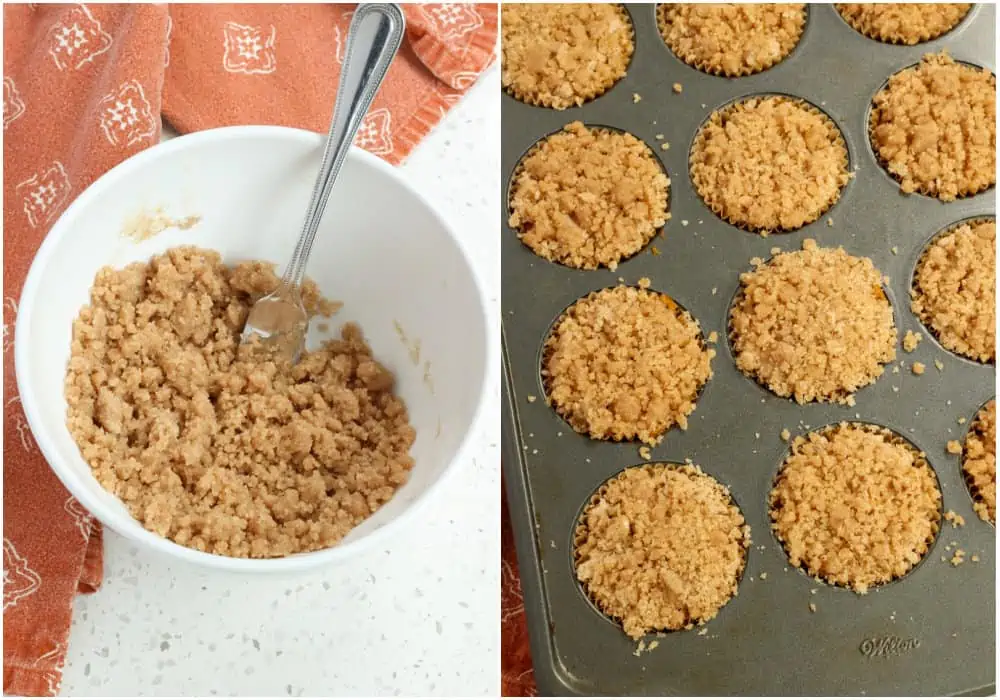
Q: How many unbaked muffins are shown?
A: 12